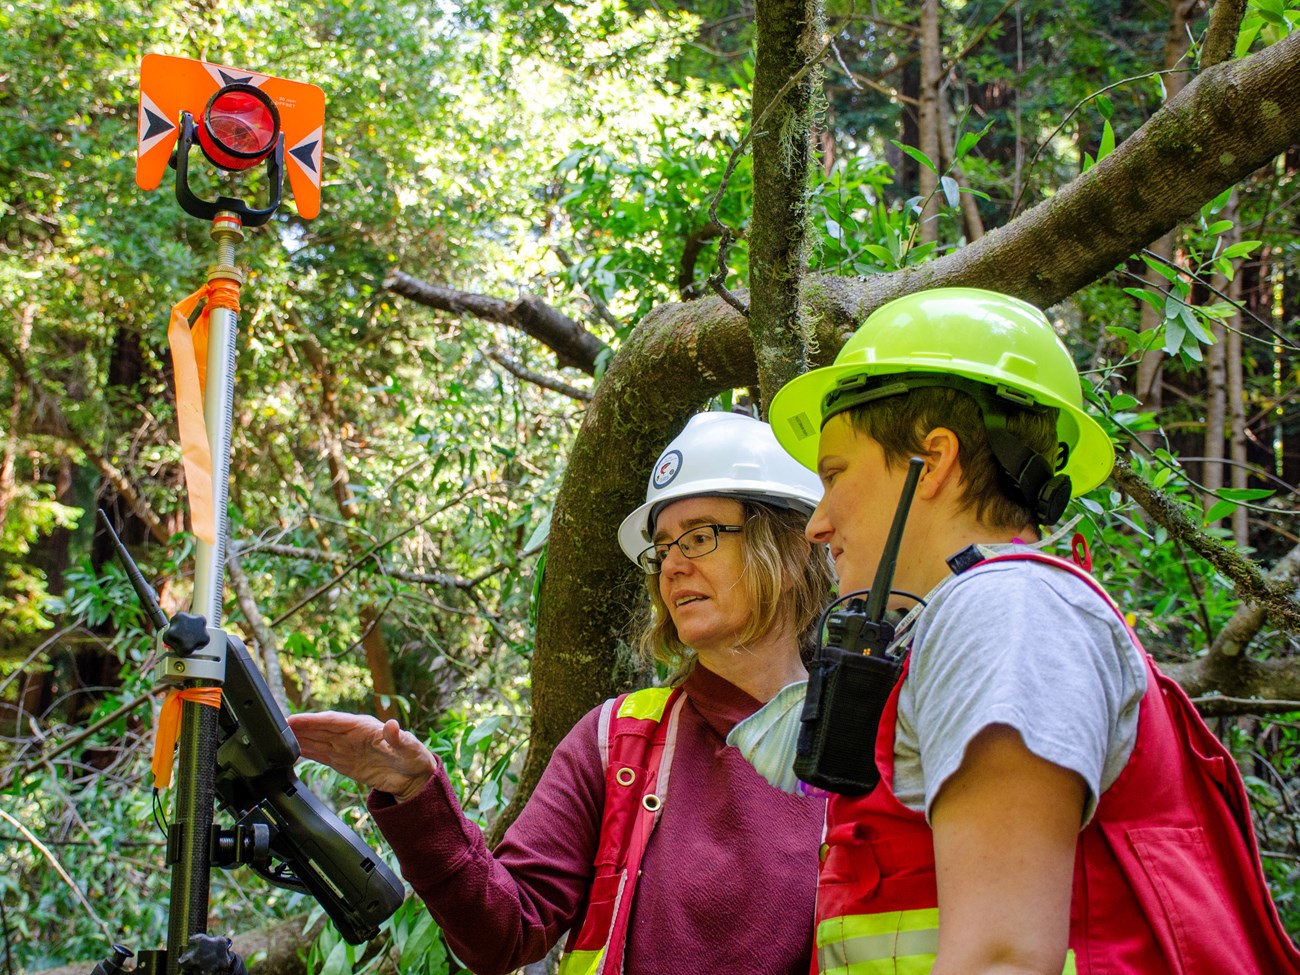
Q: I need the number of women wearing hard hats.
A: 2